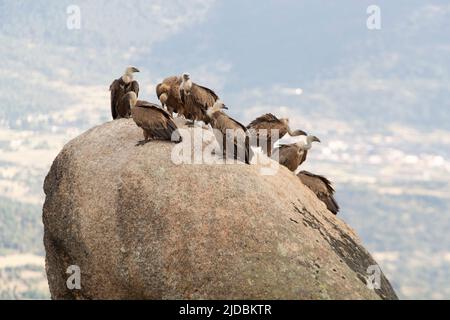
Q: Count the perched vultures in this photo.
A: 8